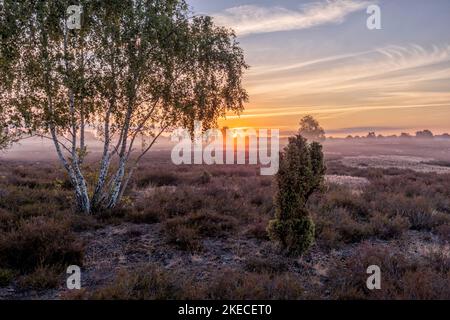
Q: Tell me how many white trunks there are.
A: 4